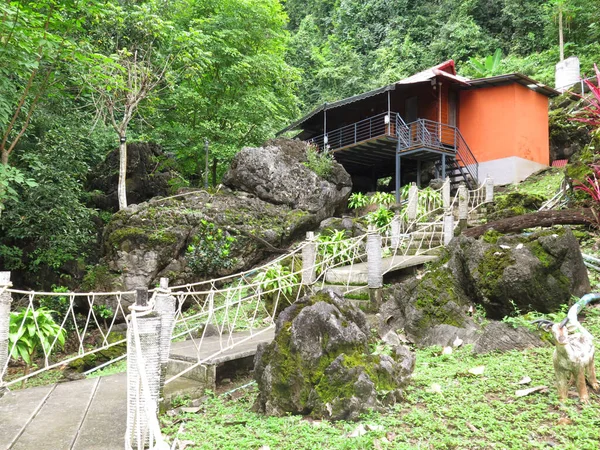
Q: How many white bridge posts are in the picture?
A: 11